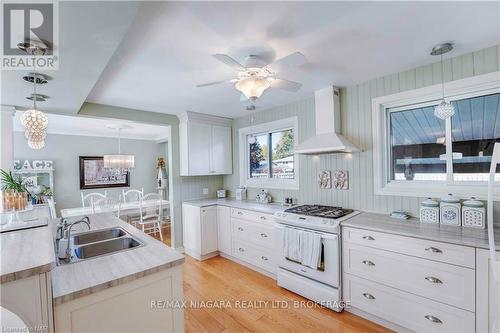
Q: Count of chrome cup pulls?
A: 12